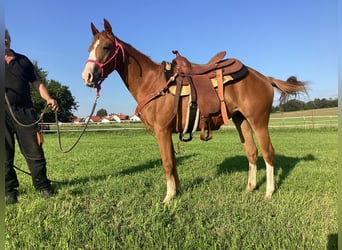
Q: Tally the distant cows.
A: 0